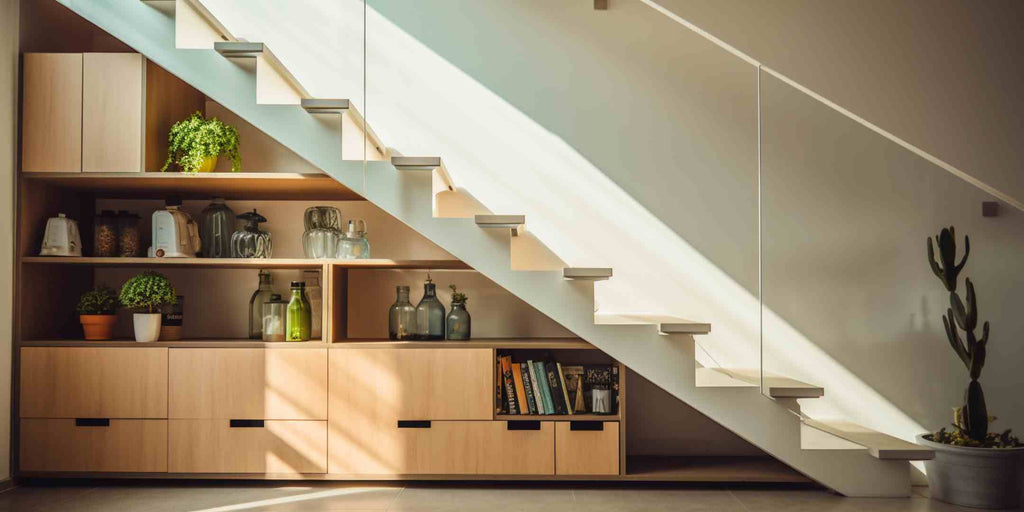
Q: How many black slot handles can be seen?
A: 5